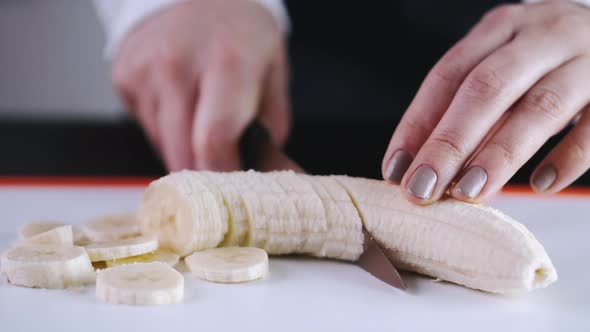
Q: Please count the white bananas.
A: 1